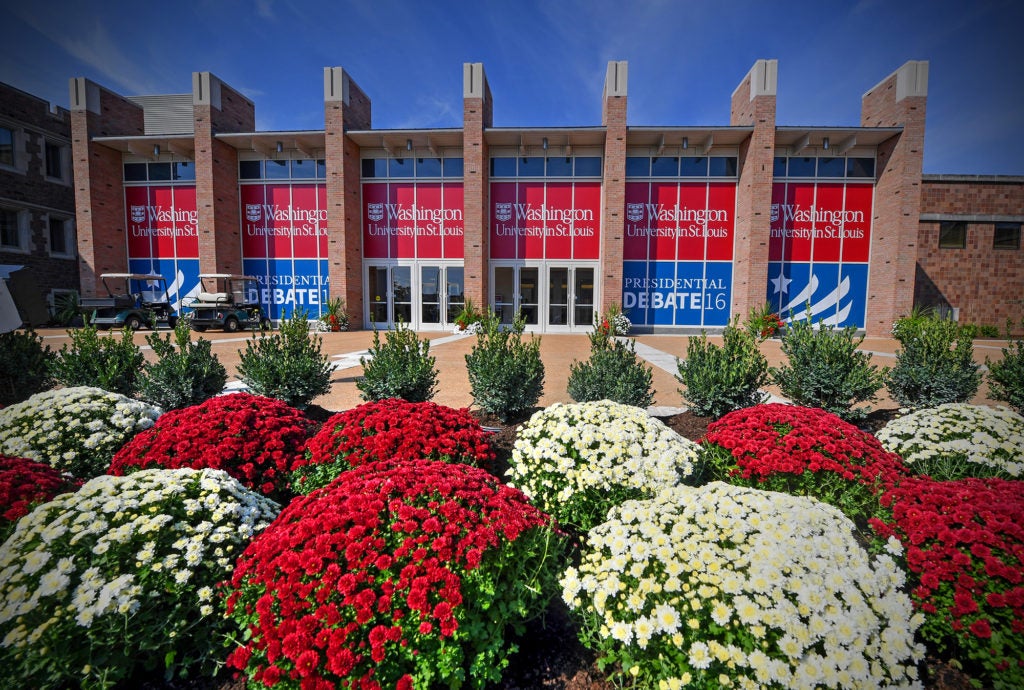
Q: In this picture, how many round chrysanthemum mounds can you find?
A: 11